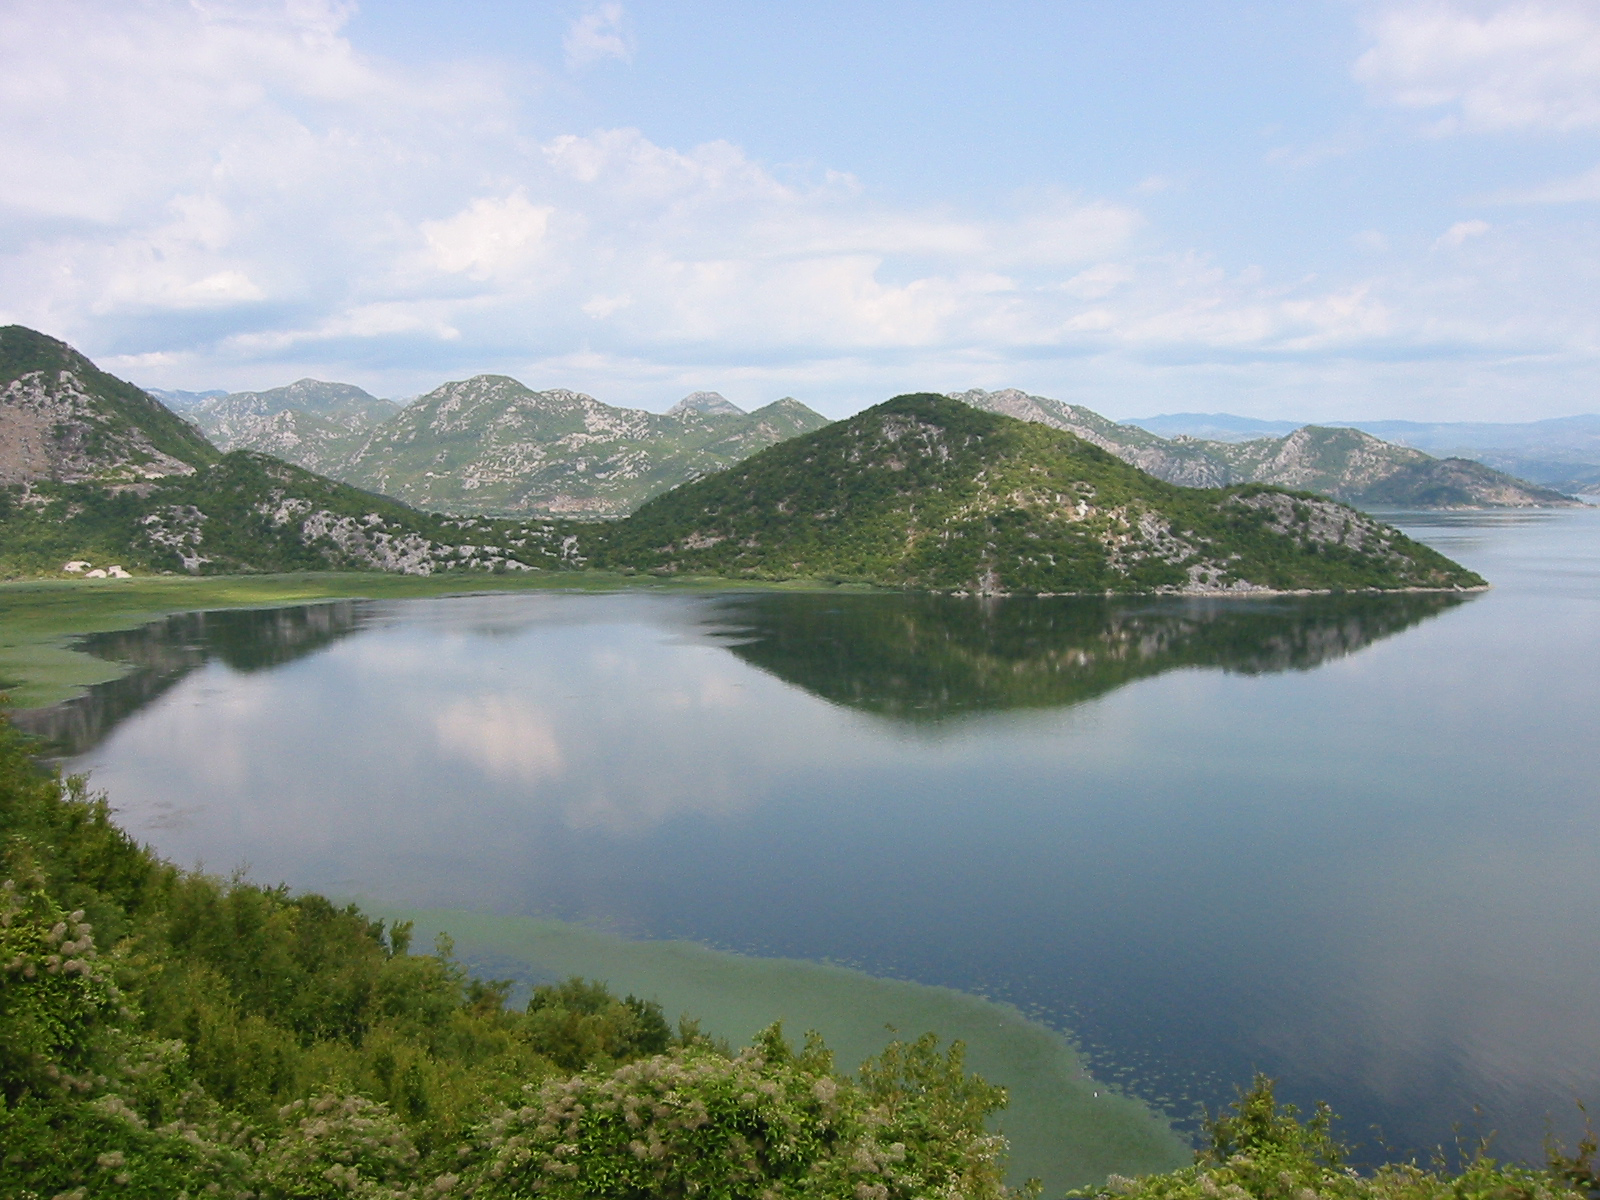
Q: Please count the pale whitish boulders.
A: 3